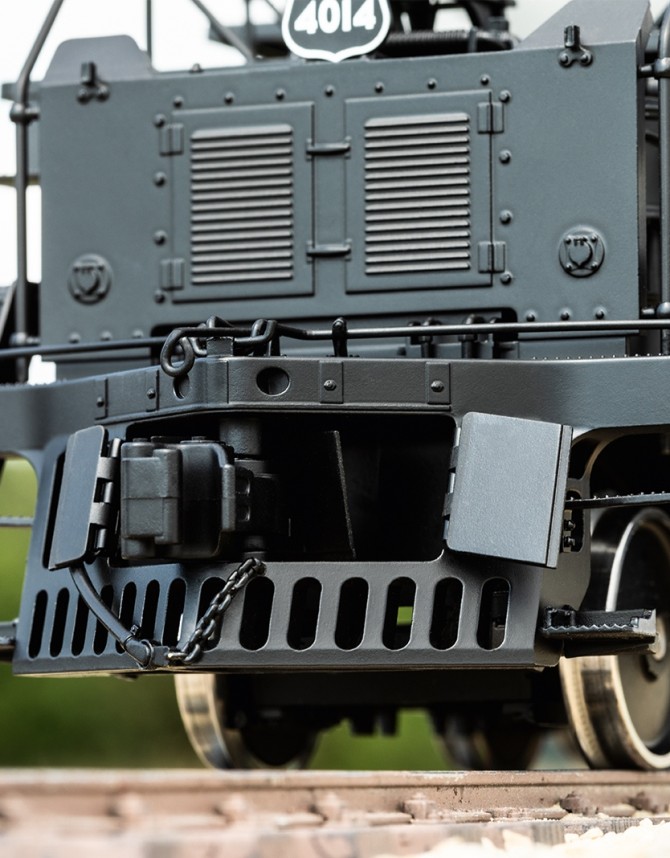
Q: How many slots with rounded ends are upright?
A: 14